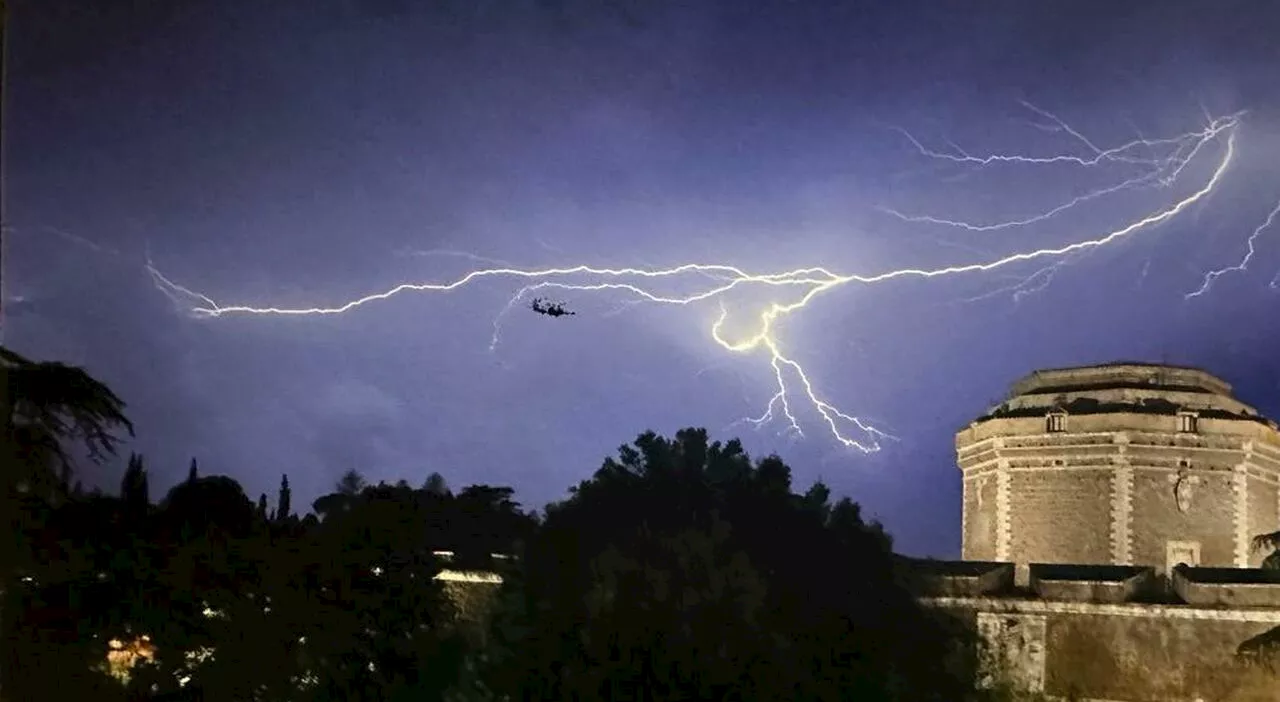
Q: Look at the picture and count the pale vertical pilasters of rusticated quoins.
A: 3